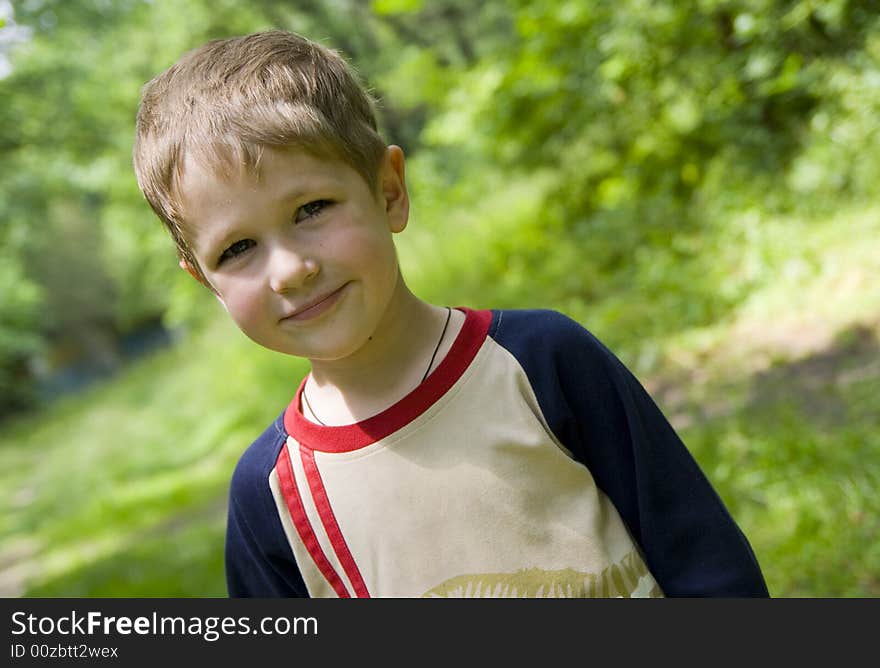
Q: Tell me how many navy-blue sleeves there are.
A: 2